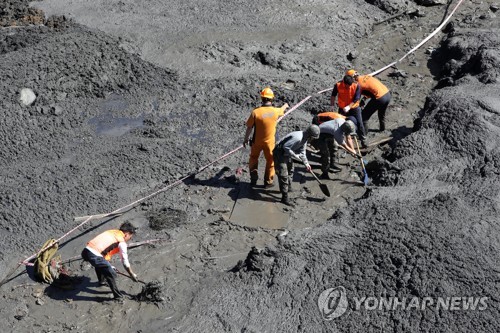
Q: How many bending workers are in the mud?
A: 5